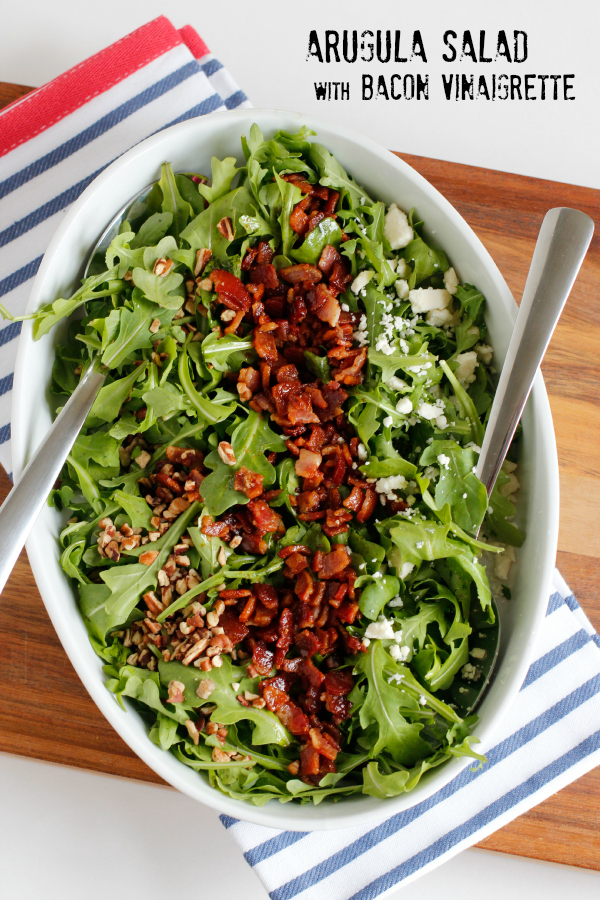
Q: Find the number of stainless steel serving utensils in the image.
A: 2